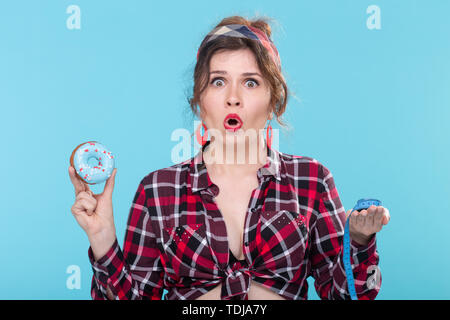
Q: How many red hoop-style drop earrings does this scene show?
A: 2